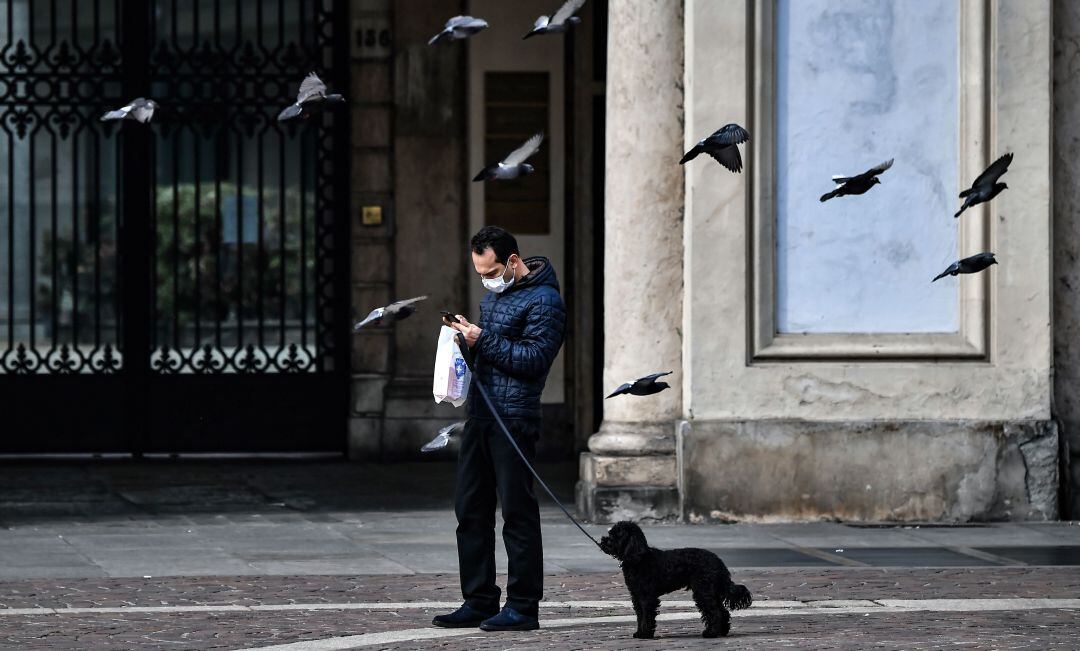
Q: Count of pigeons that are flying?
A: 12